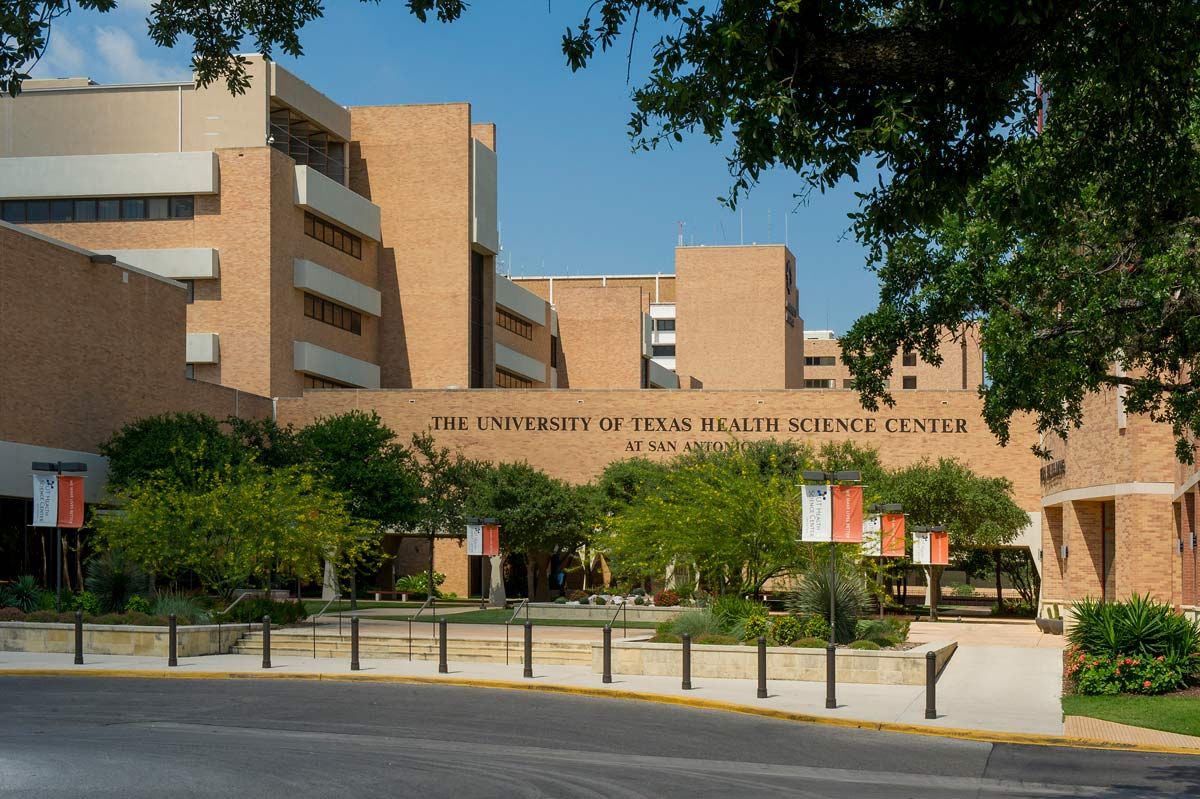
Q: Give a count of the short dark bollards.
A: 11